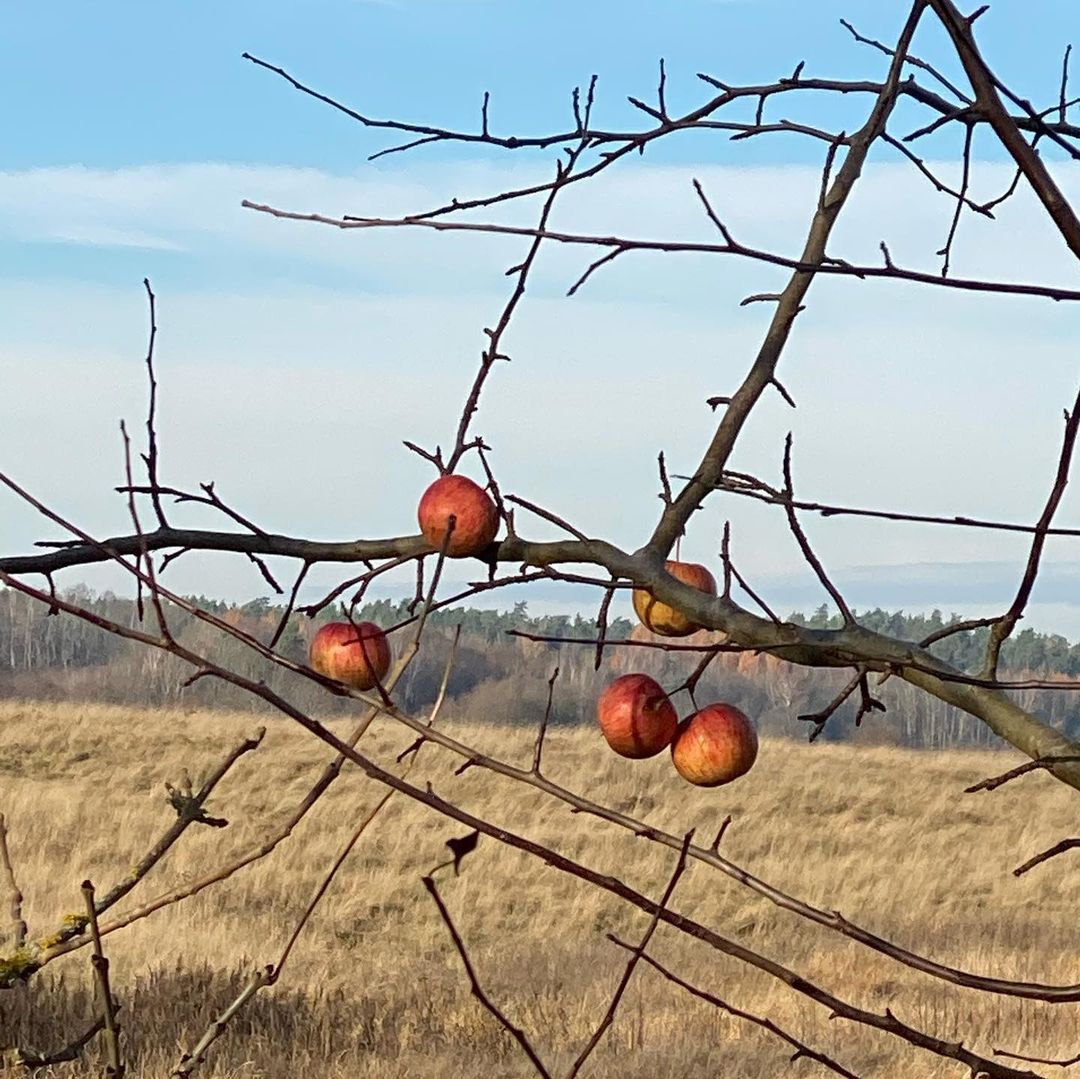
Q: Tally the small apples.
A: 5